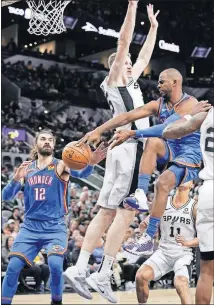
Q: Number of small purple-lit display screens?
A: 3